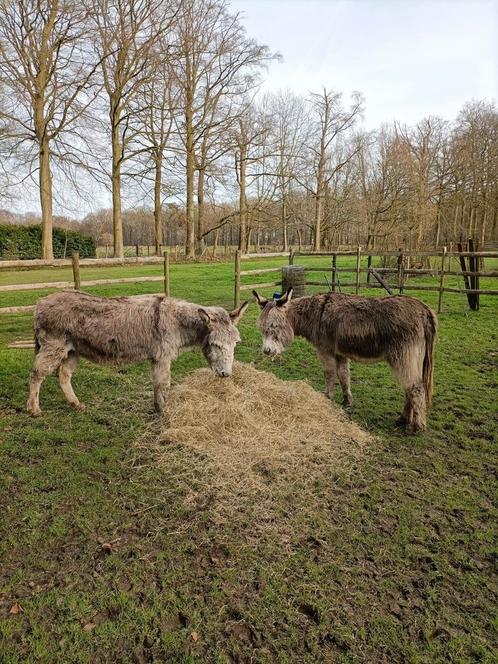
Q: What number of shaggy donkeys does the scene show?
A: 2